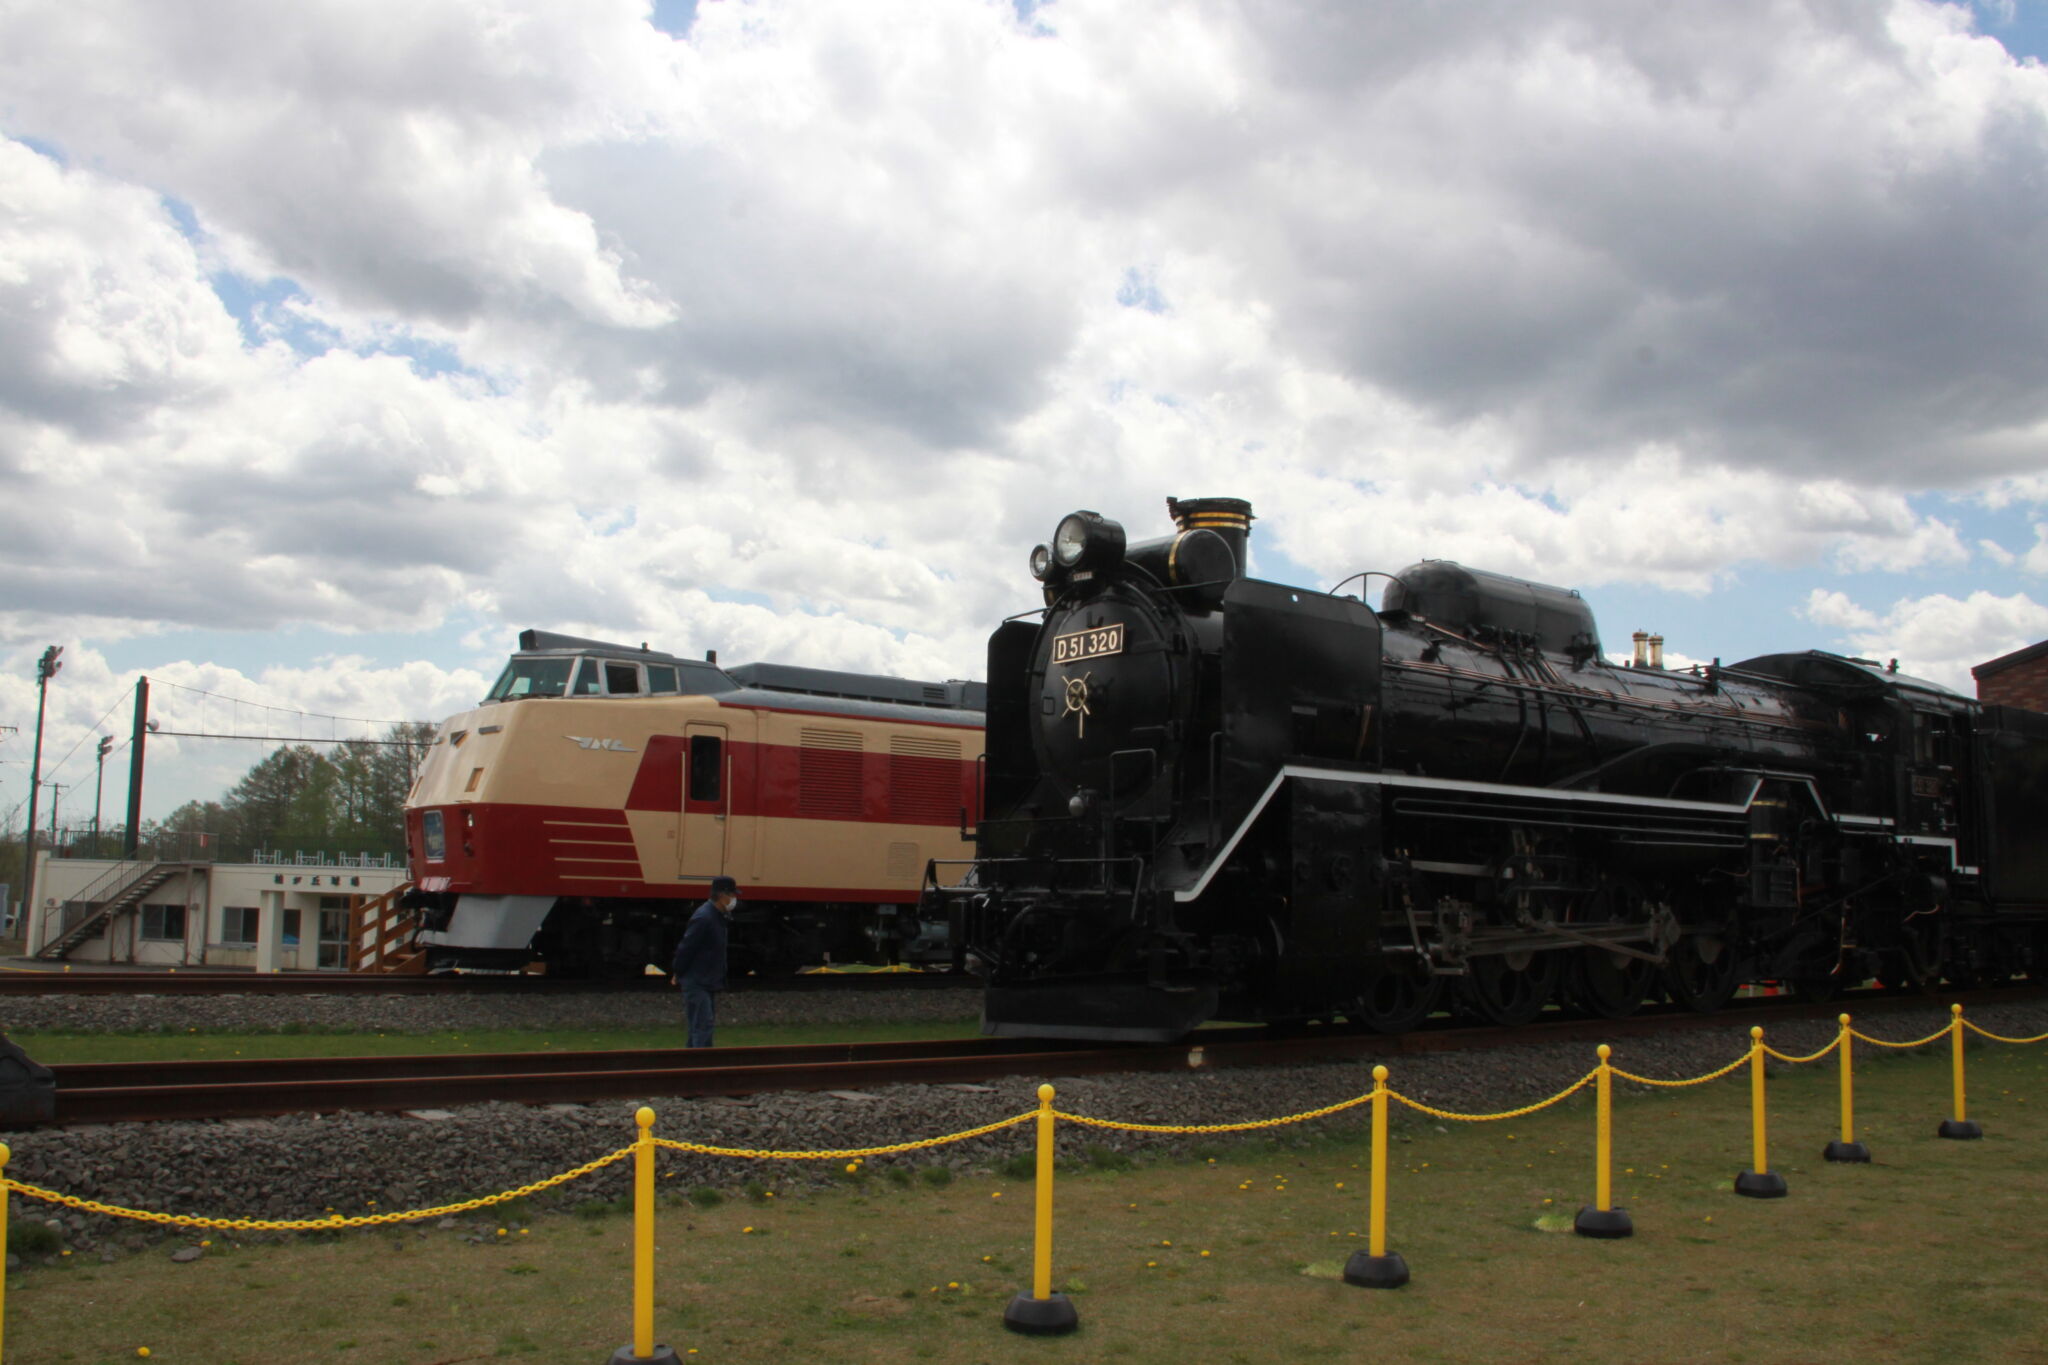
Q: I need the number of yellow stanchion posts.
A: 8